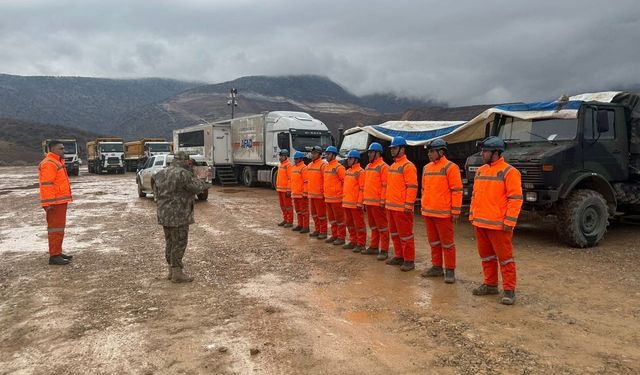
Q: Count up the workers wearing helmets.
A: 9